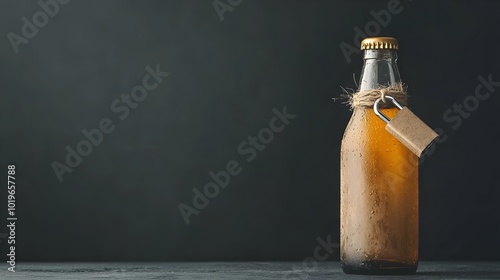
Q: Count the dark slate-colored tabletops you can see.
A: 1